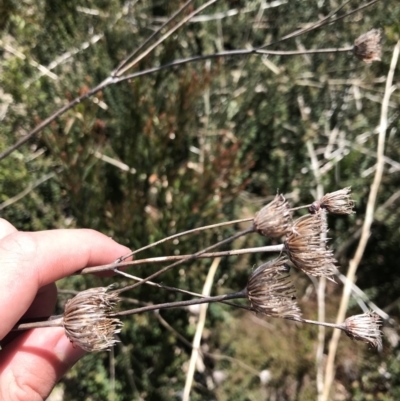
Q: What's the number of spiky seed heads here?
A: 7